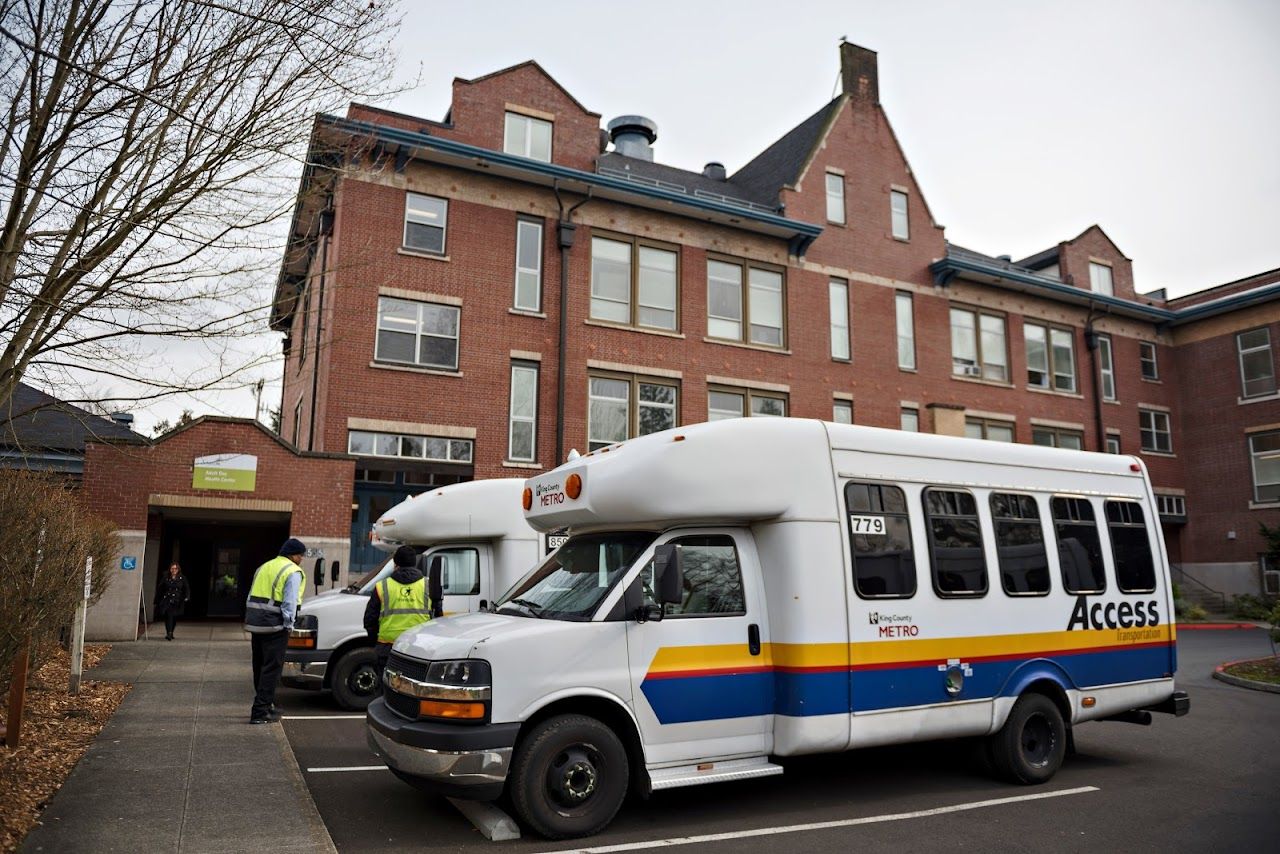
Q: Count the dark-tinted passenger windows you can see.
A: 5